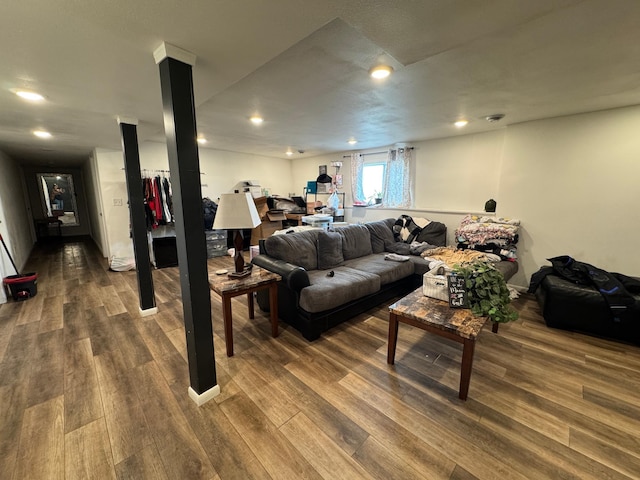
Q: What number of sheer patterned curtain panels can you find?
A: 2